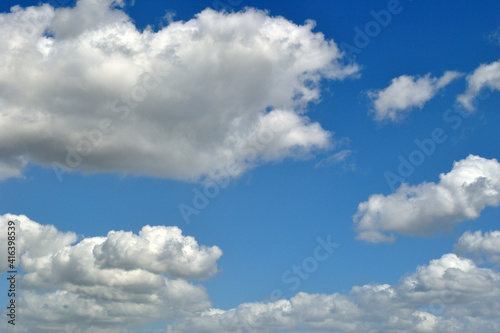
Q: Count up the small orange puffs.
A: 0